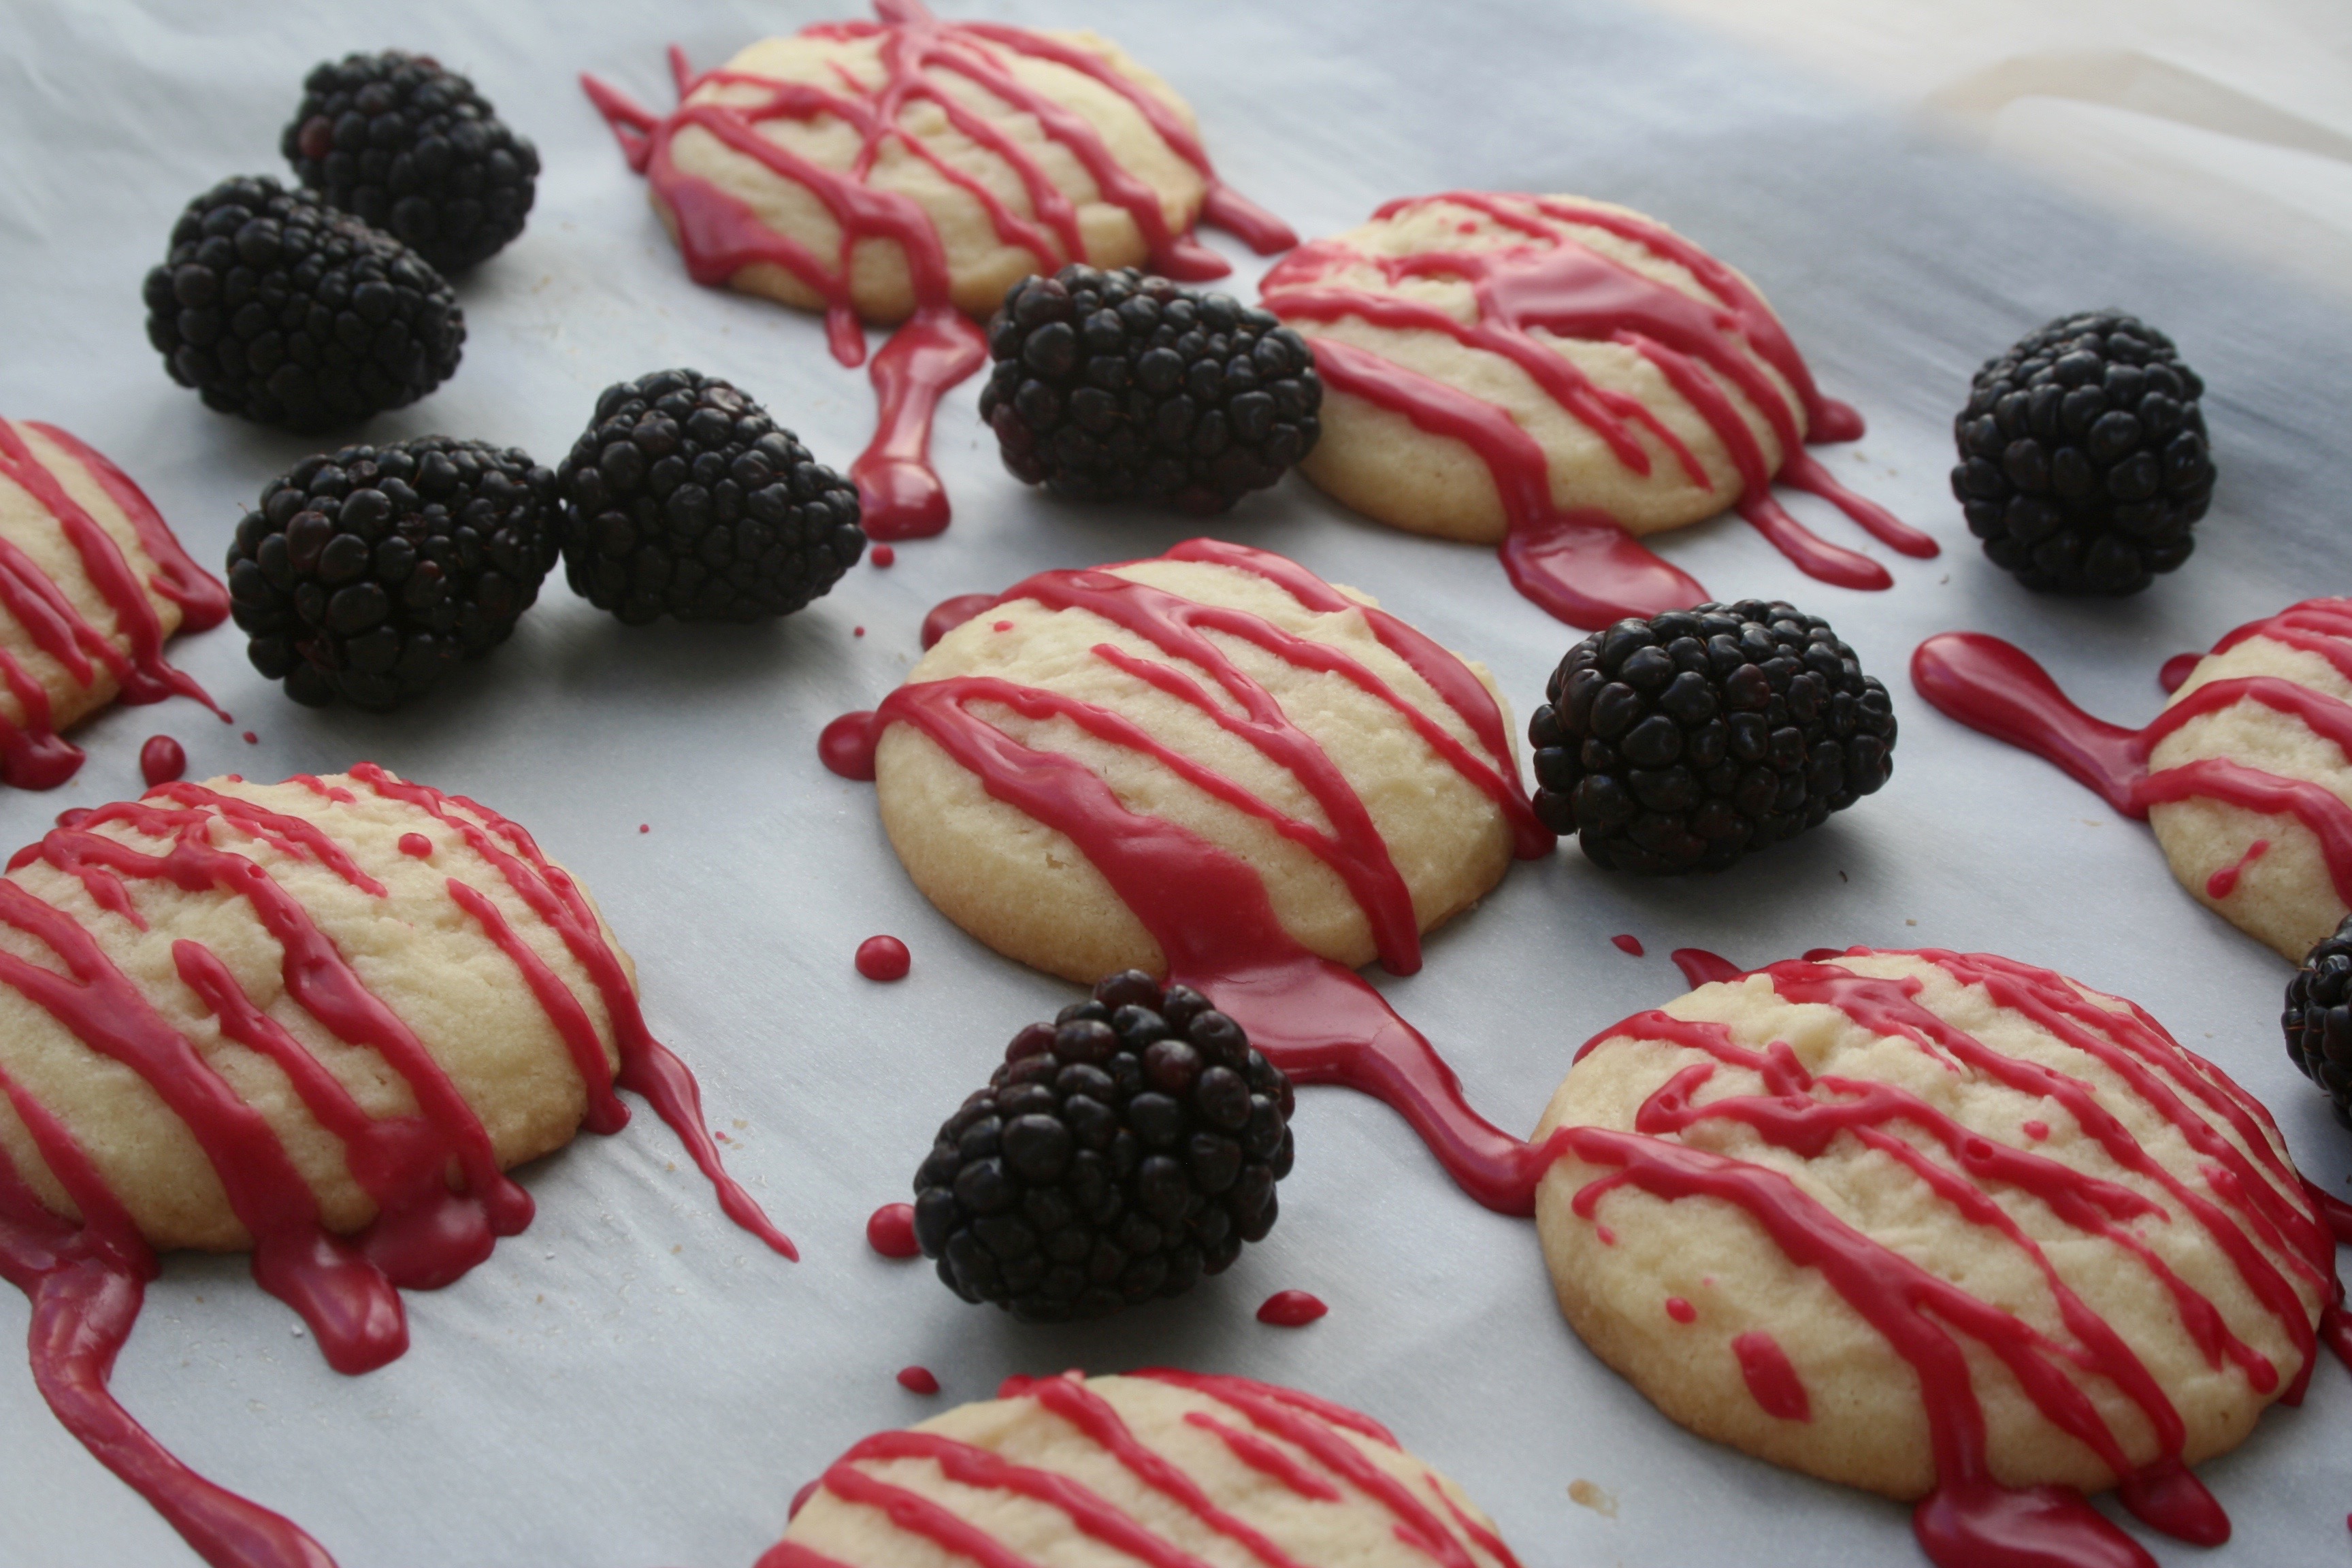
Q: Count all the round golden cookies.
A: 8